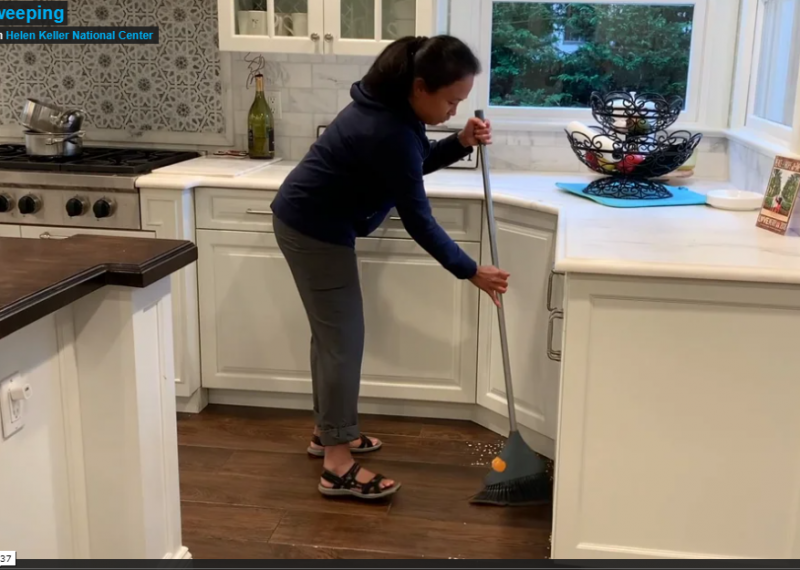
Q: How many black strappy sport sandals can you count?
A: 2